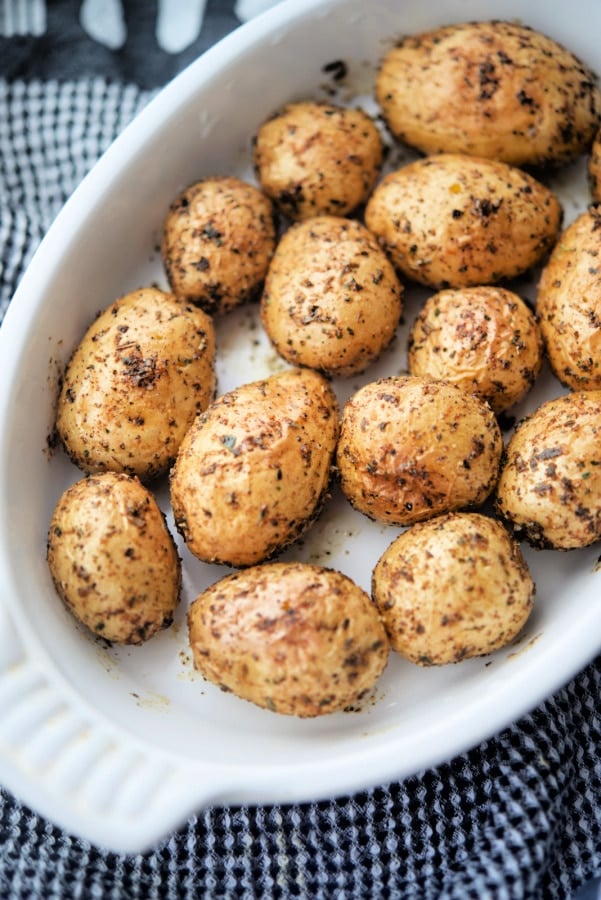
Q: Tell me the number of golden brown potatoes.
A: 15